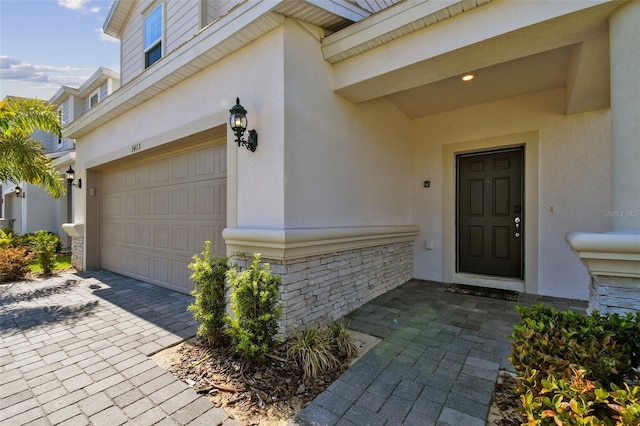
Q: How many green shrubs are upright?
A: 2